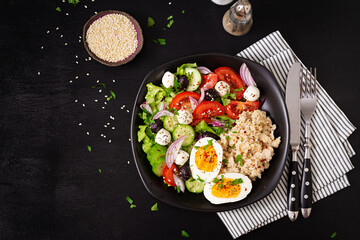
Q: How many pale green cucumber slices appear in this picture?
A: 4